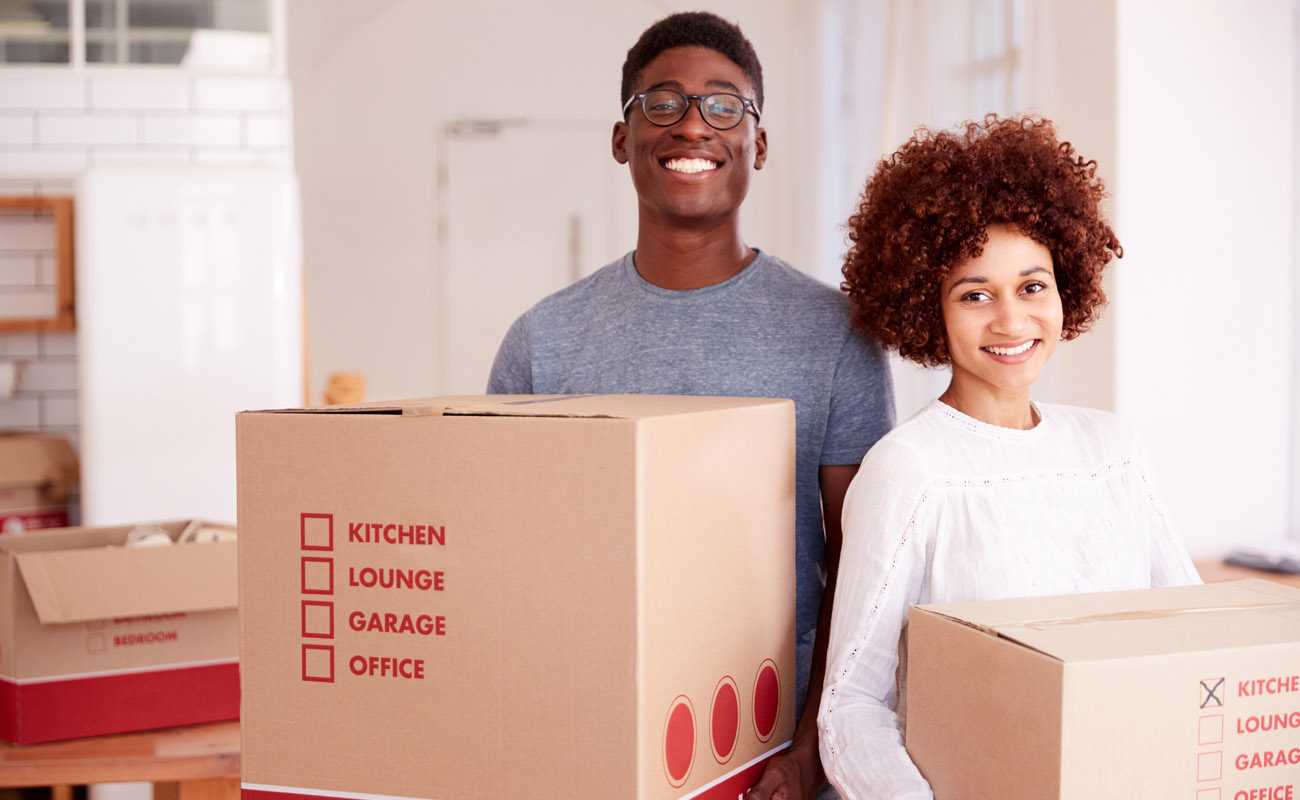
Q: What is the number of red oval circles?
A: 3